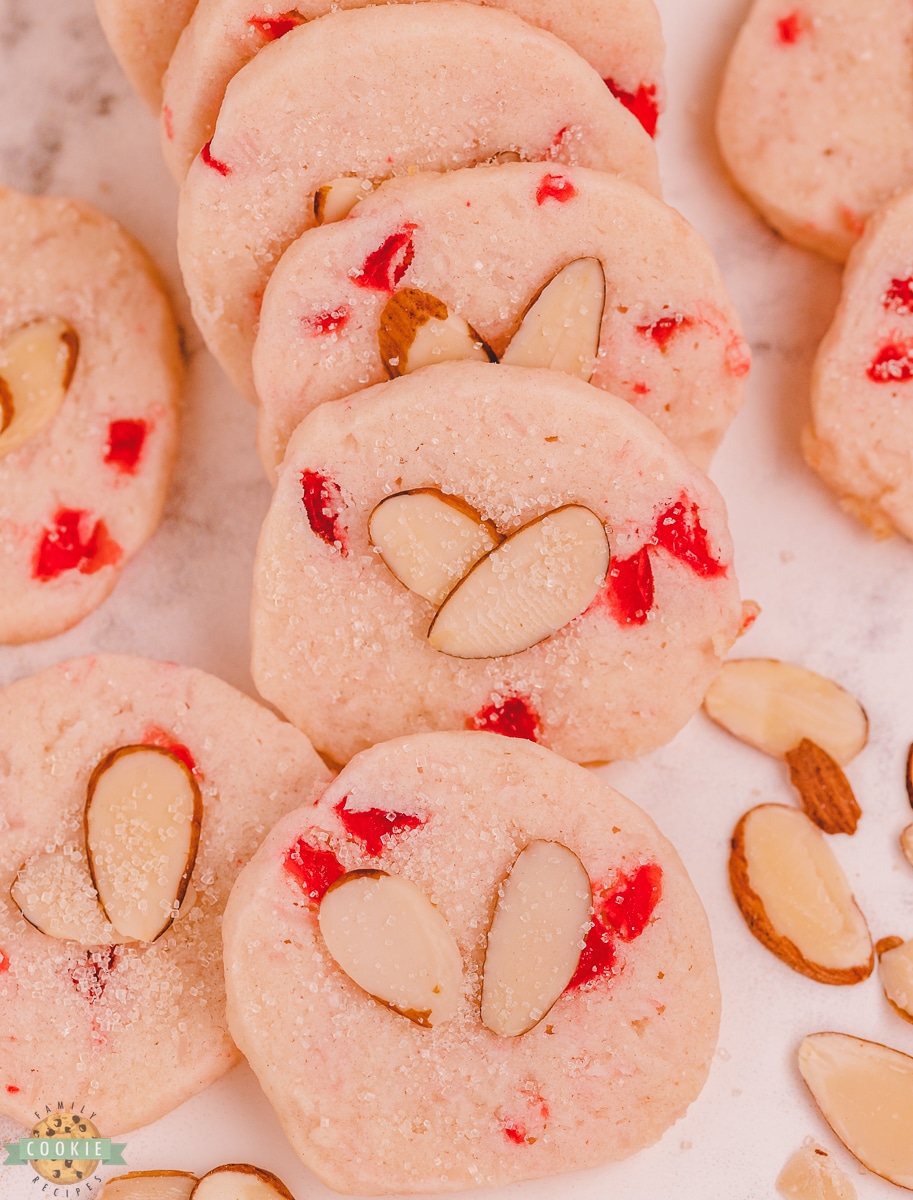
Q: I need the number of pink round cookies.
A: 10